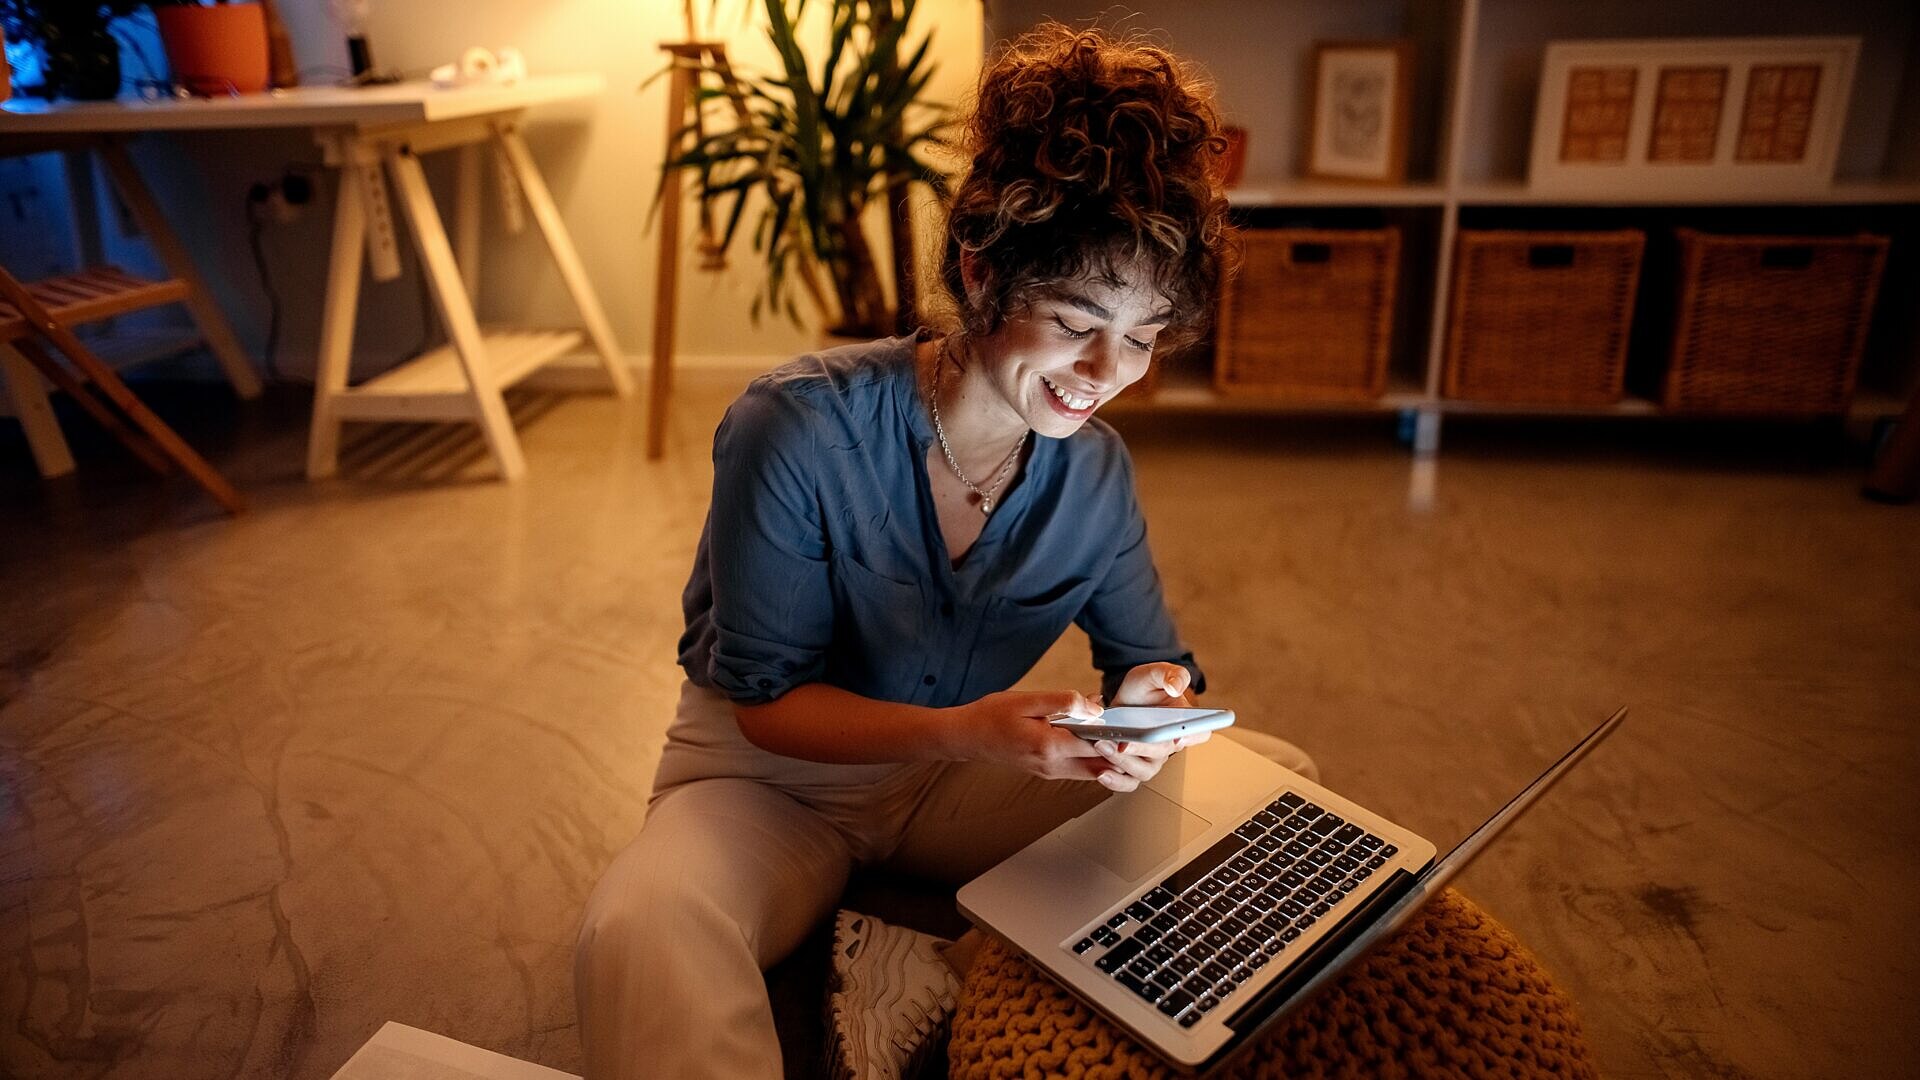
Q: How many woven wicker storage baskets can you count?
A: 3